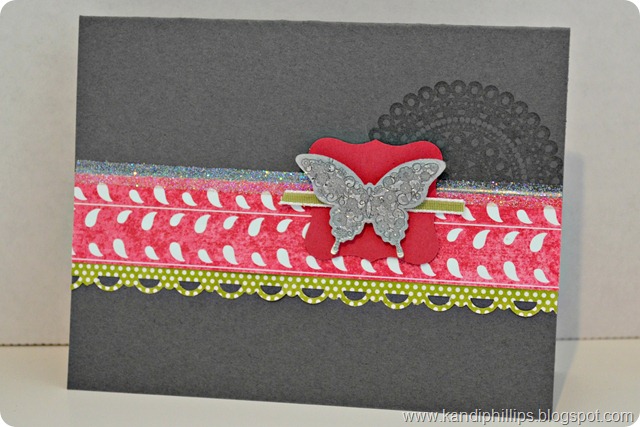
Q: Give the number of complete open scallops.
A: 11